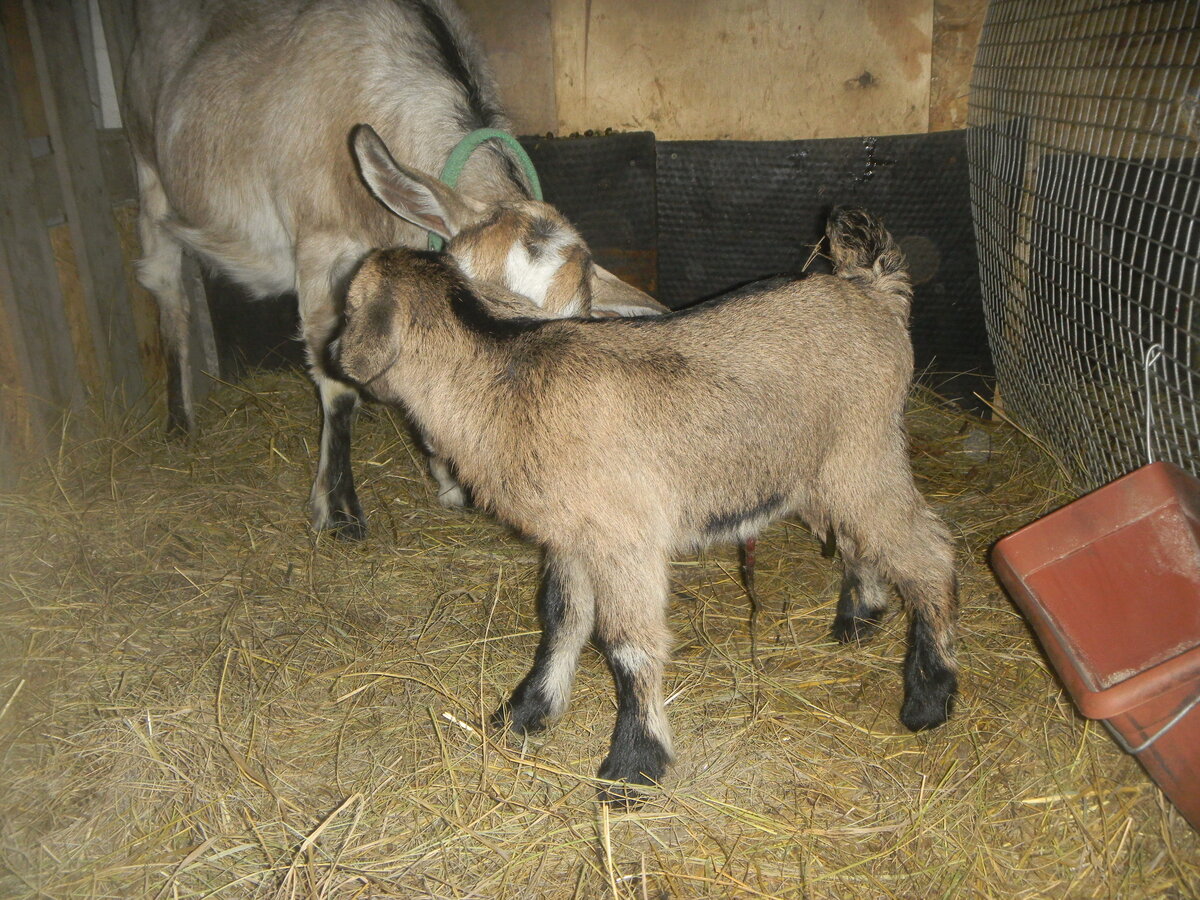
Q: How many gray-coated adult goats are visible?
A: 1